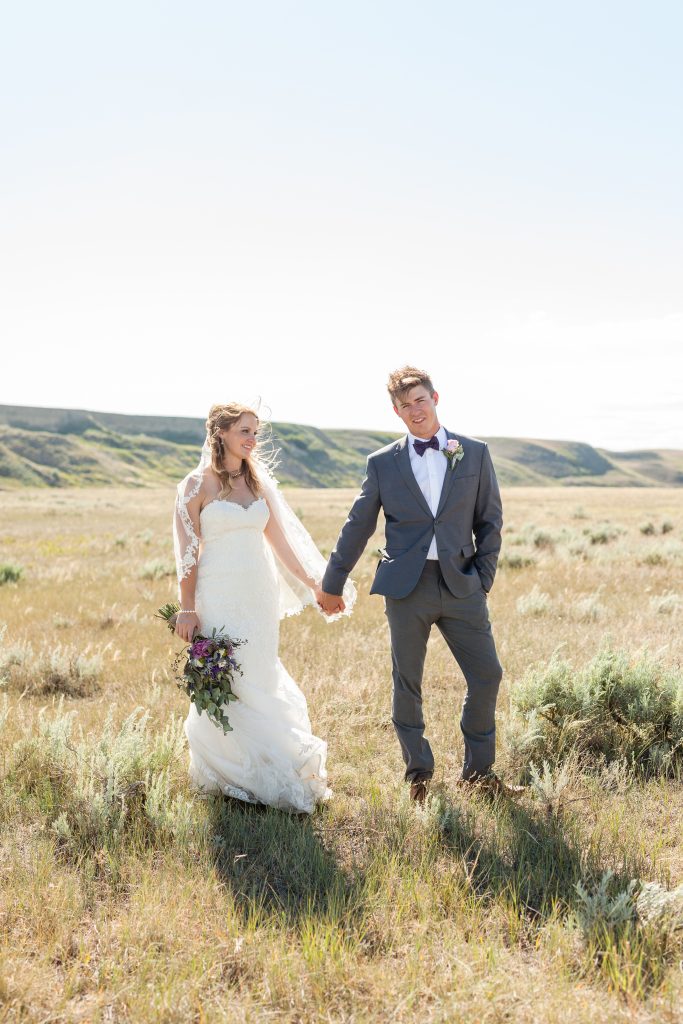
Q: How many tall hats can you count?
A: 0